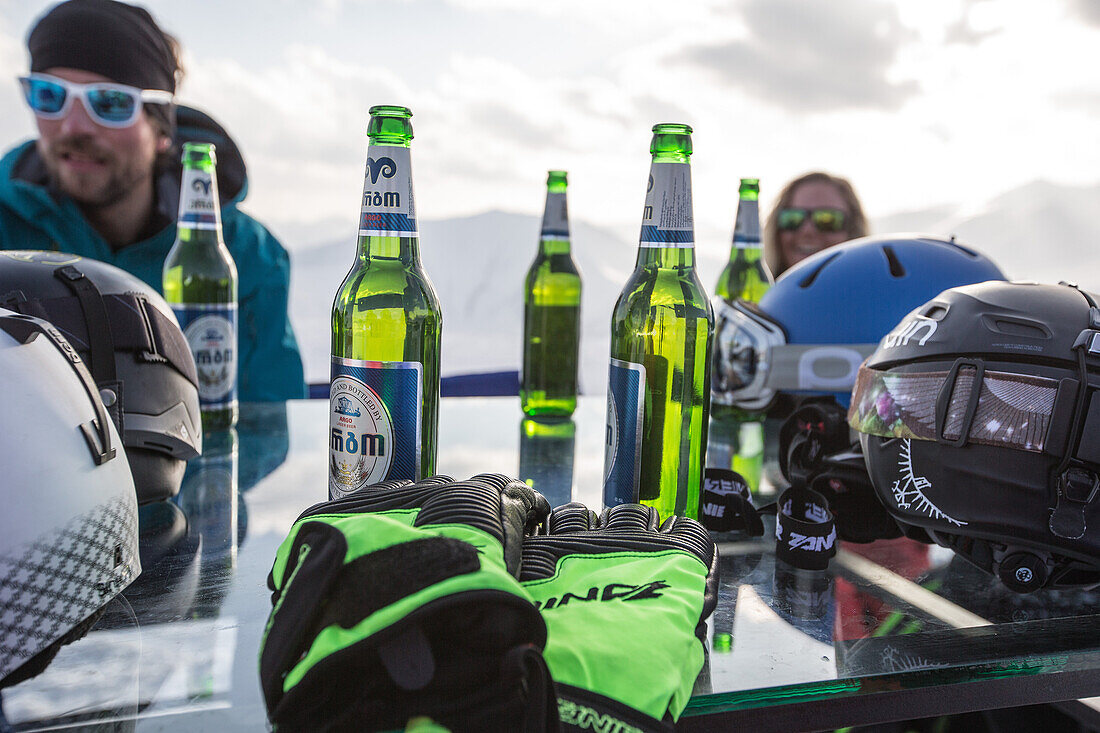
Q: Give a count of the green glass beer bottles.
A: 5